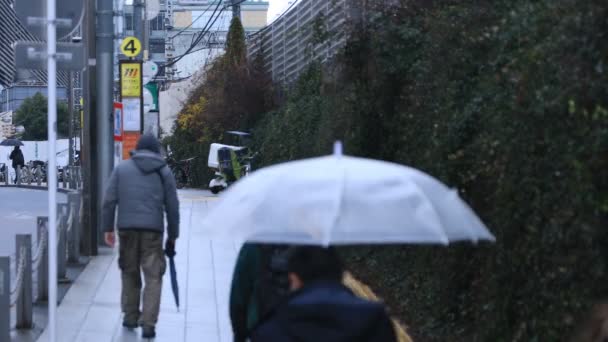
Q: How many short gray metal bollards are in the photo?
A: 5